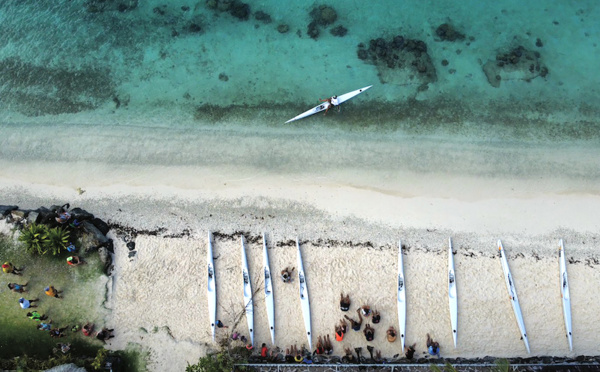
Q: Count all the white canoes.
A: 9